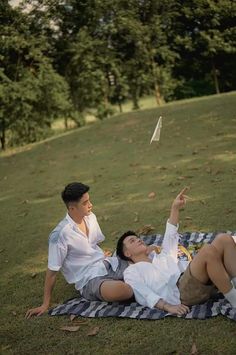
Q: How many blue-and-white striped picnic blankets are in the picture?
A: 1